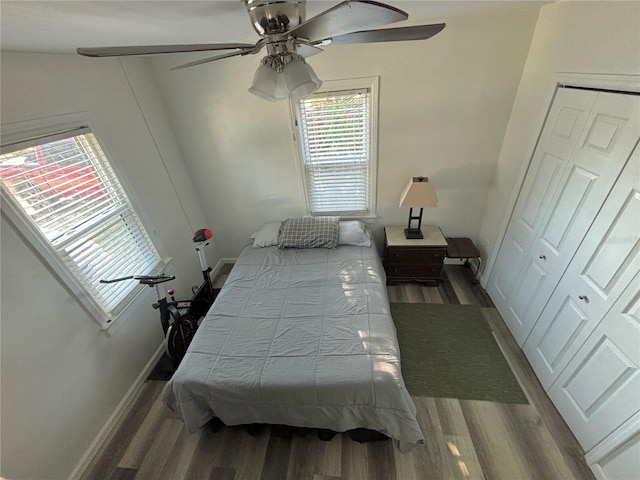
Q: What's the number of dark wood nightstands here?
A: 1